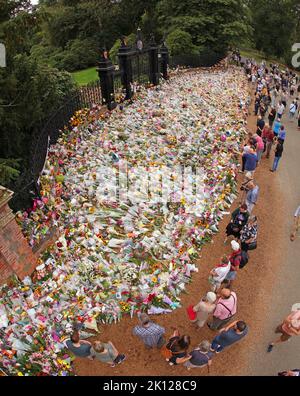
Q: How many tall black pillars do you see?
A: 4